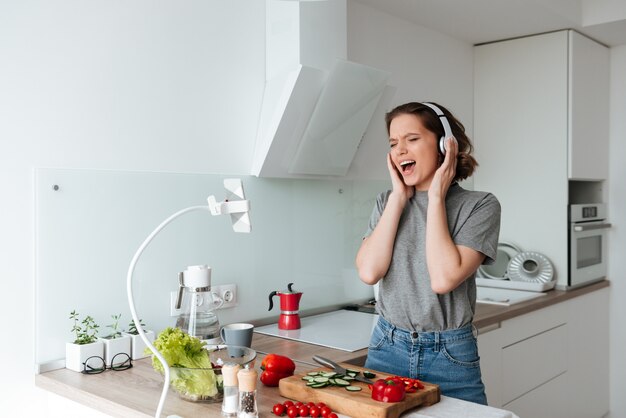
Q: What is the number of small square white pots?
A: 3